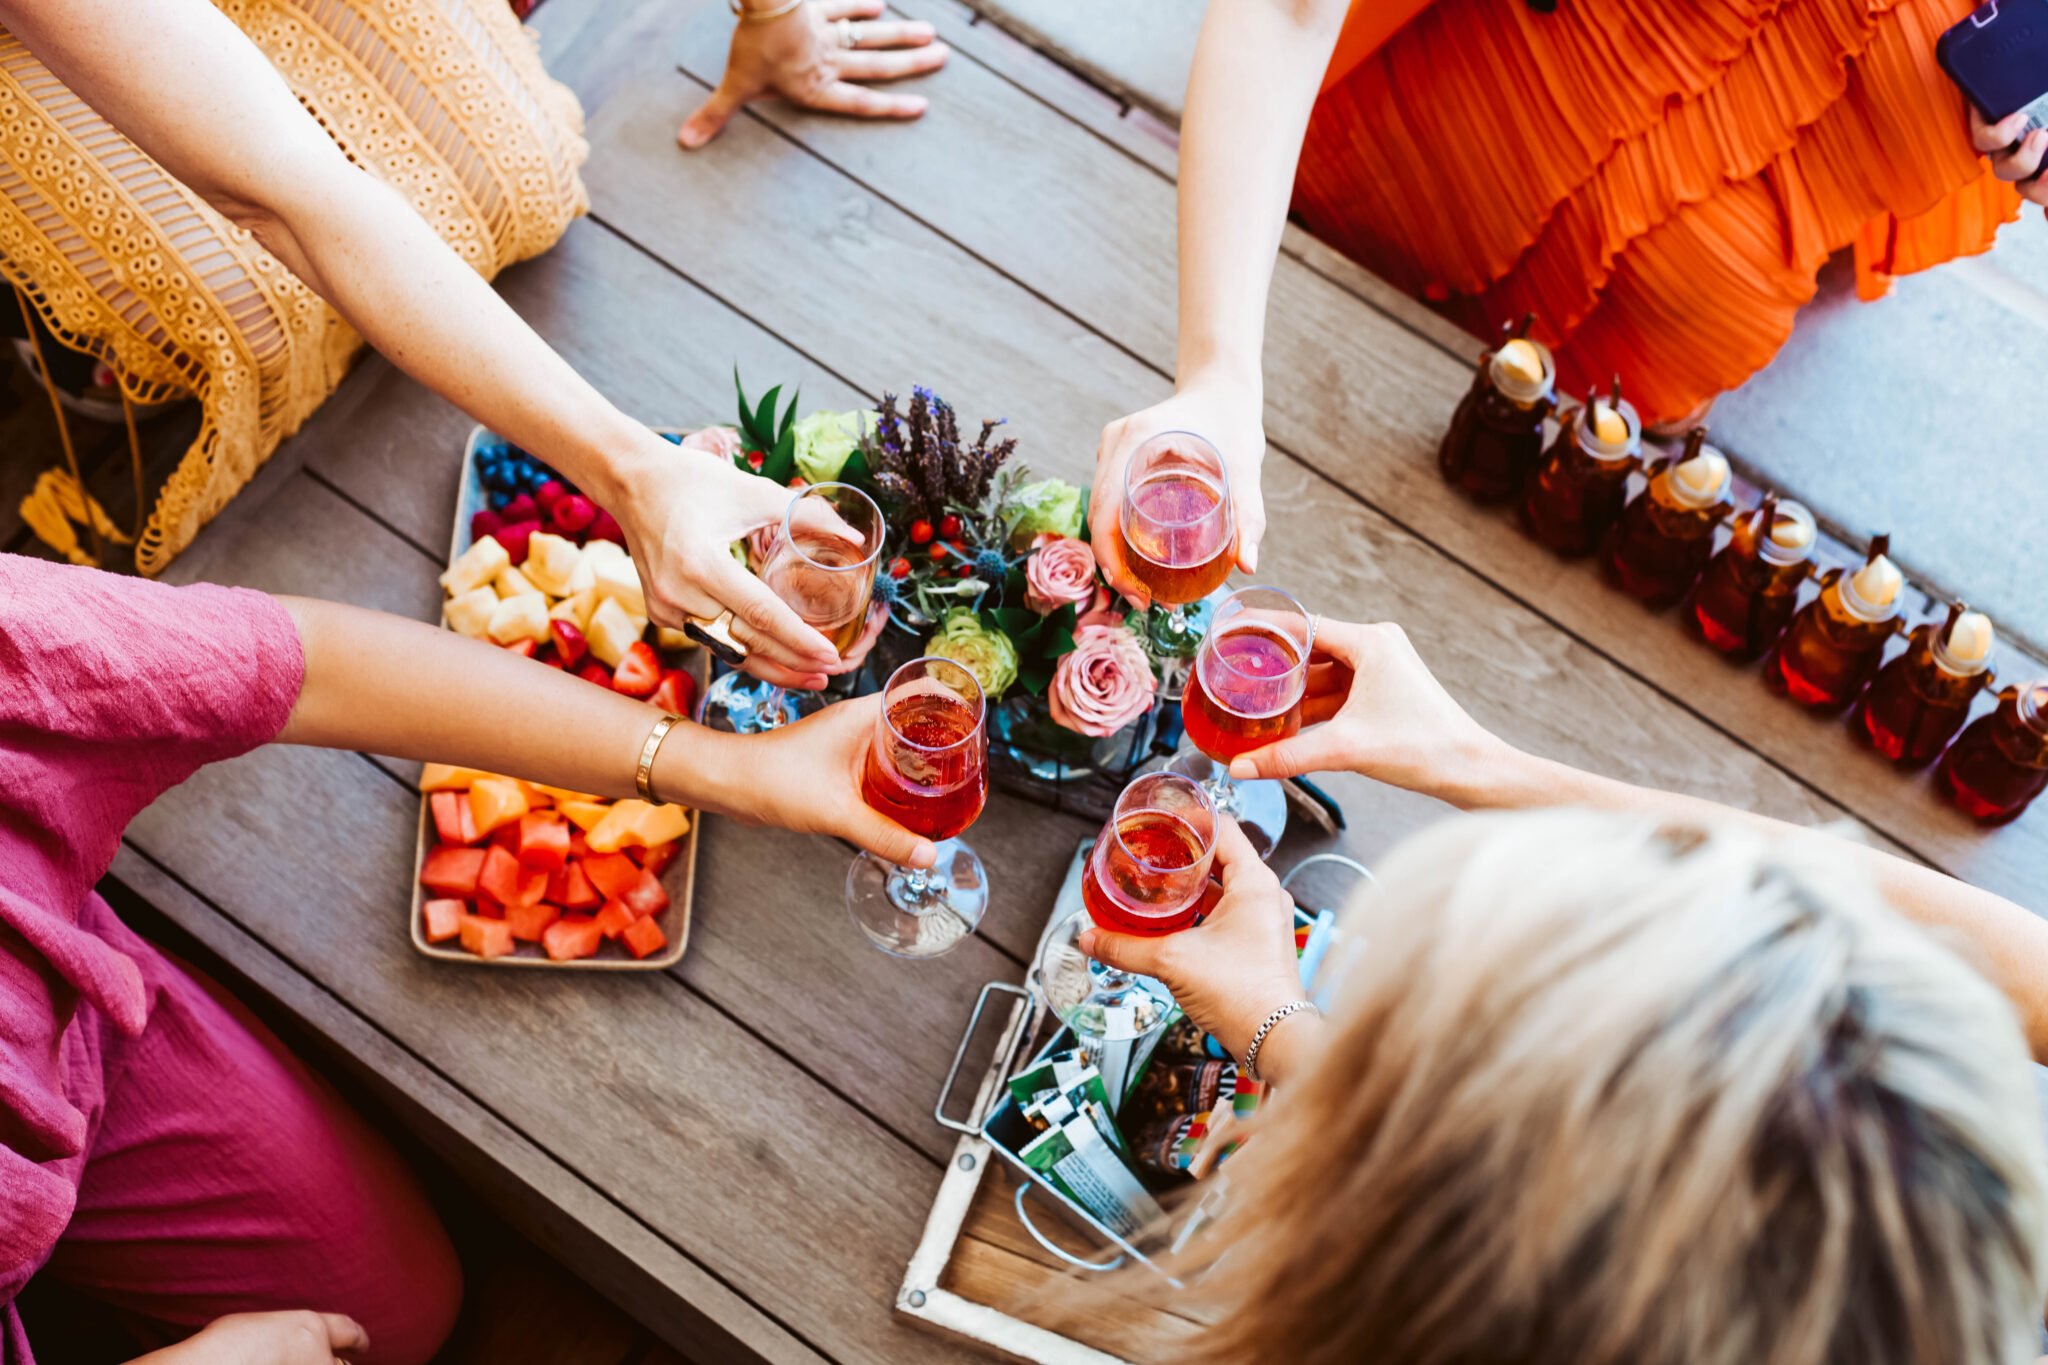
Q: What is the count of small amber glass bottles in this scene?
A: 7